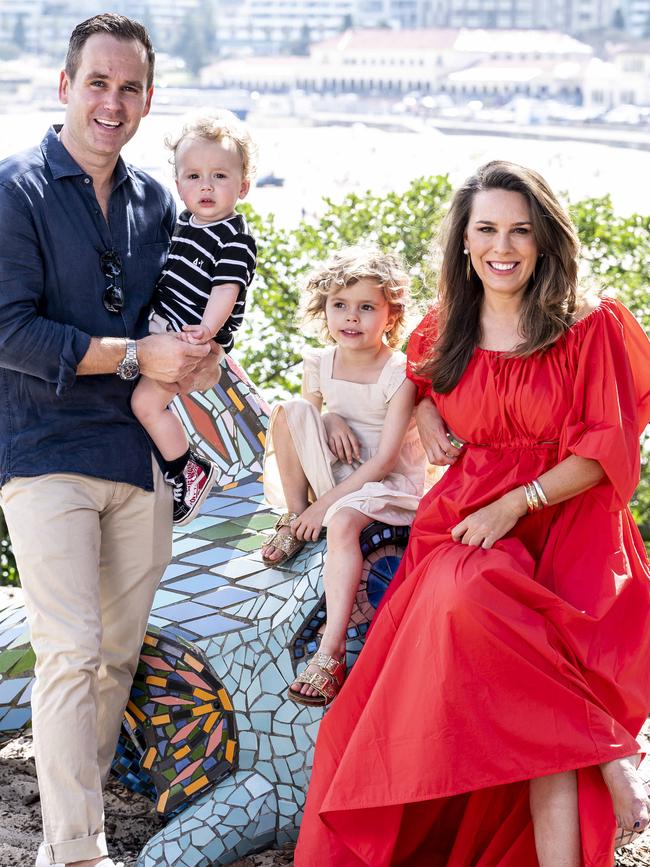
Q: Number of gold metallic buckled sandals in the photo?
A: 2